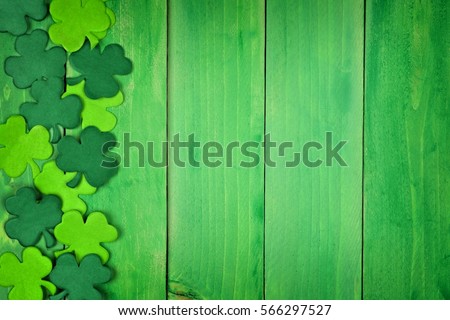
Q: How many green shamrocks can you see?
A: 14